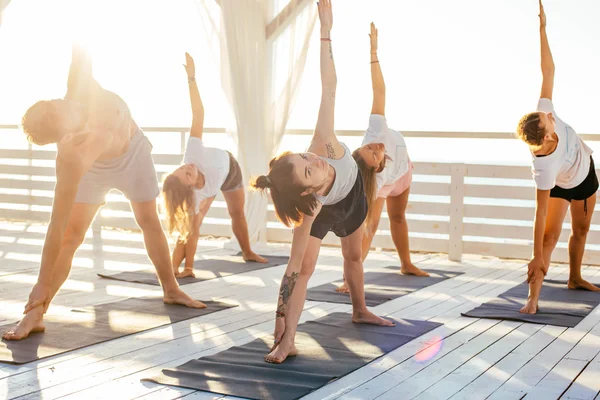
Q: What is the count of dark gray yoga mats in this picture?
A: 5